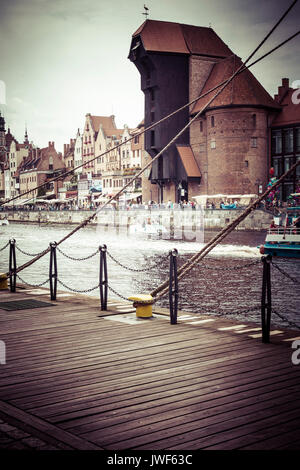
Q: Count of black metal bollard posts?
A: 5